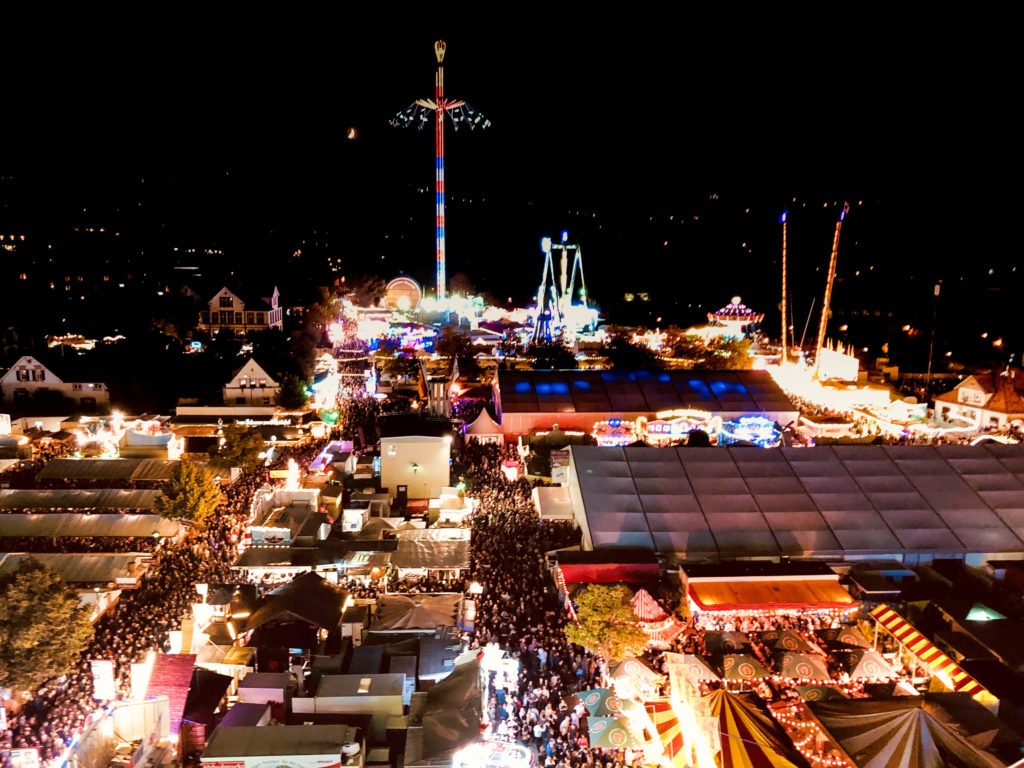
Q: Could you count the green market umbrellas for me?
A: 12